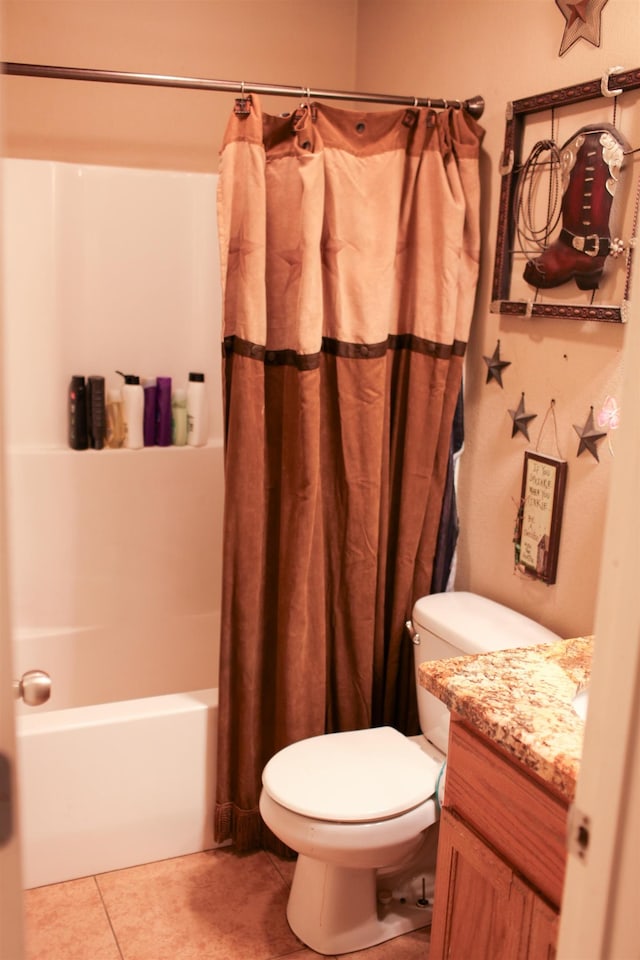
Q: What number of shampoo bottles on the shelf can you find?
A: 8